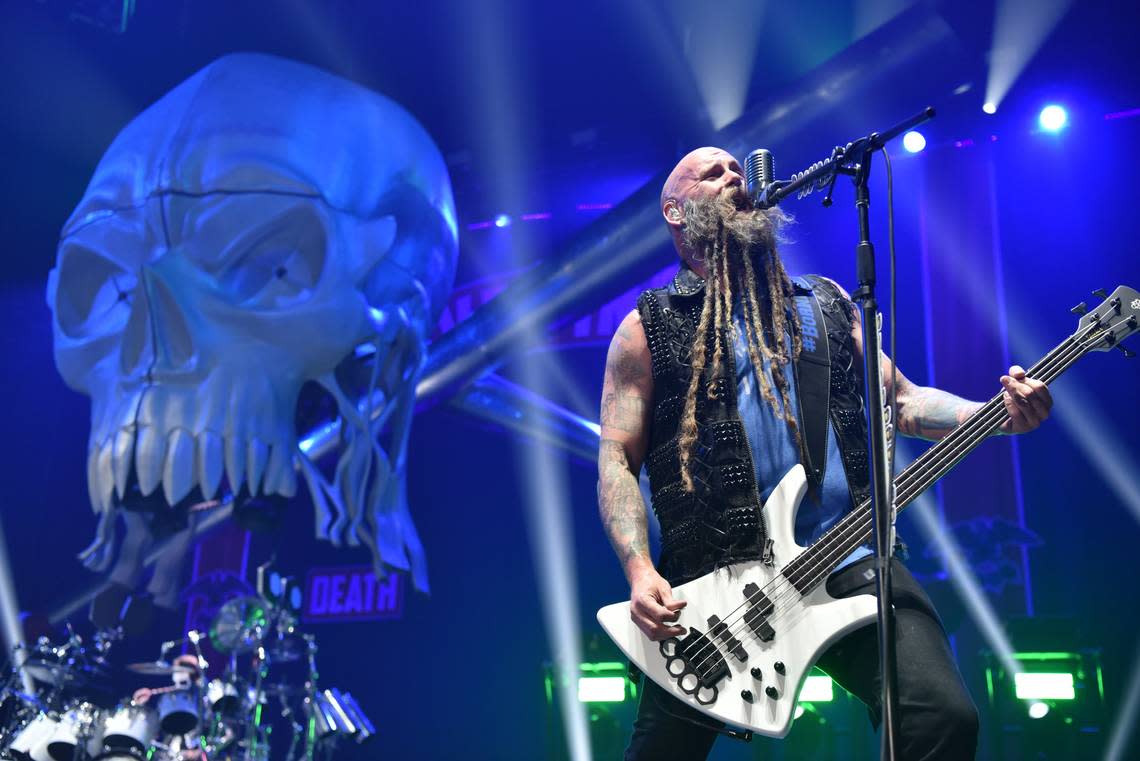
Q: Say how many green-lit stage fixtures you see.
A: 3